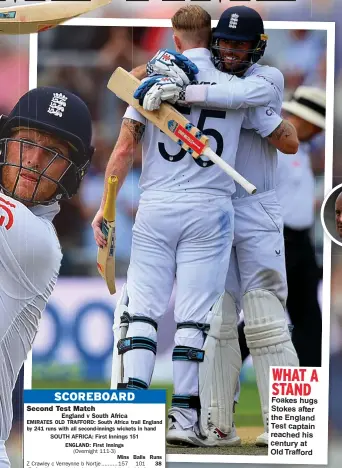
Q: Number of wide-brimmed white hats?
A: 1